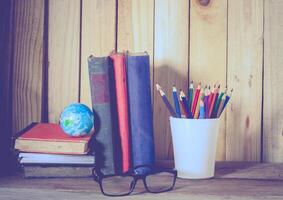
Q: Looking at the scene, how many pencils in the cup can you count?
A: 15